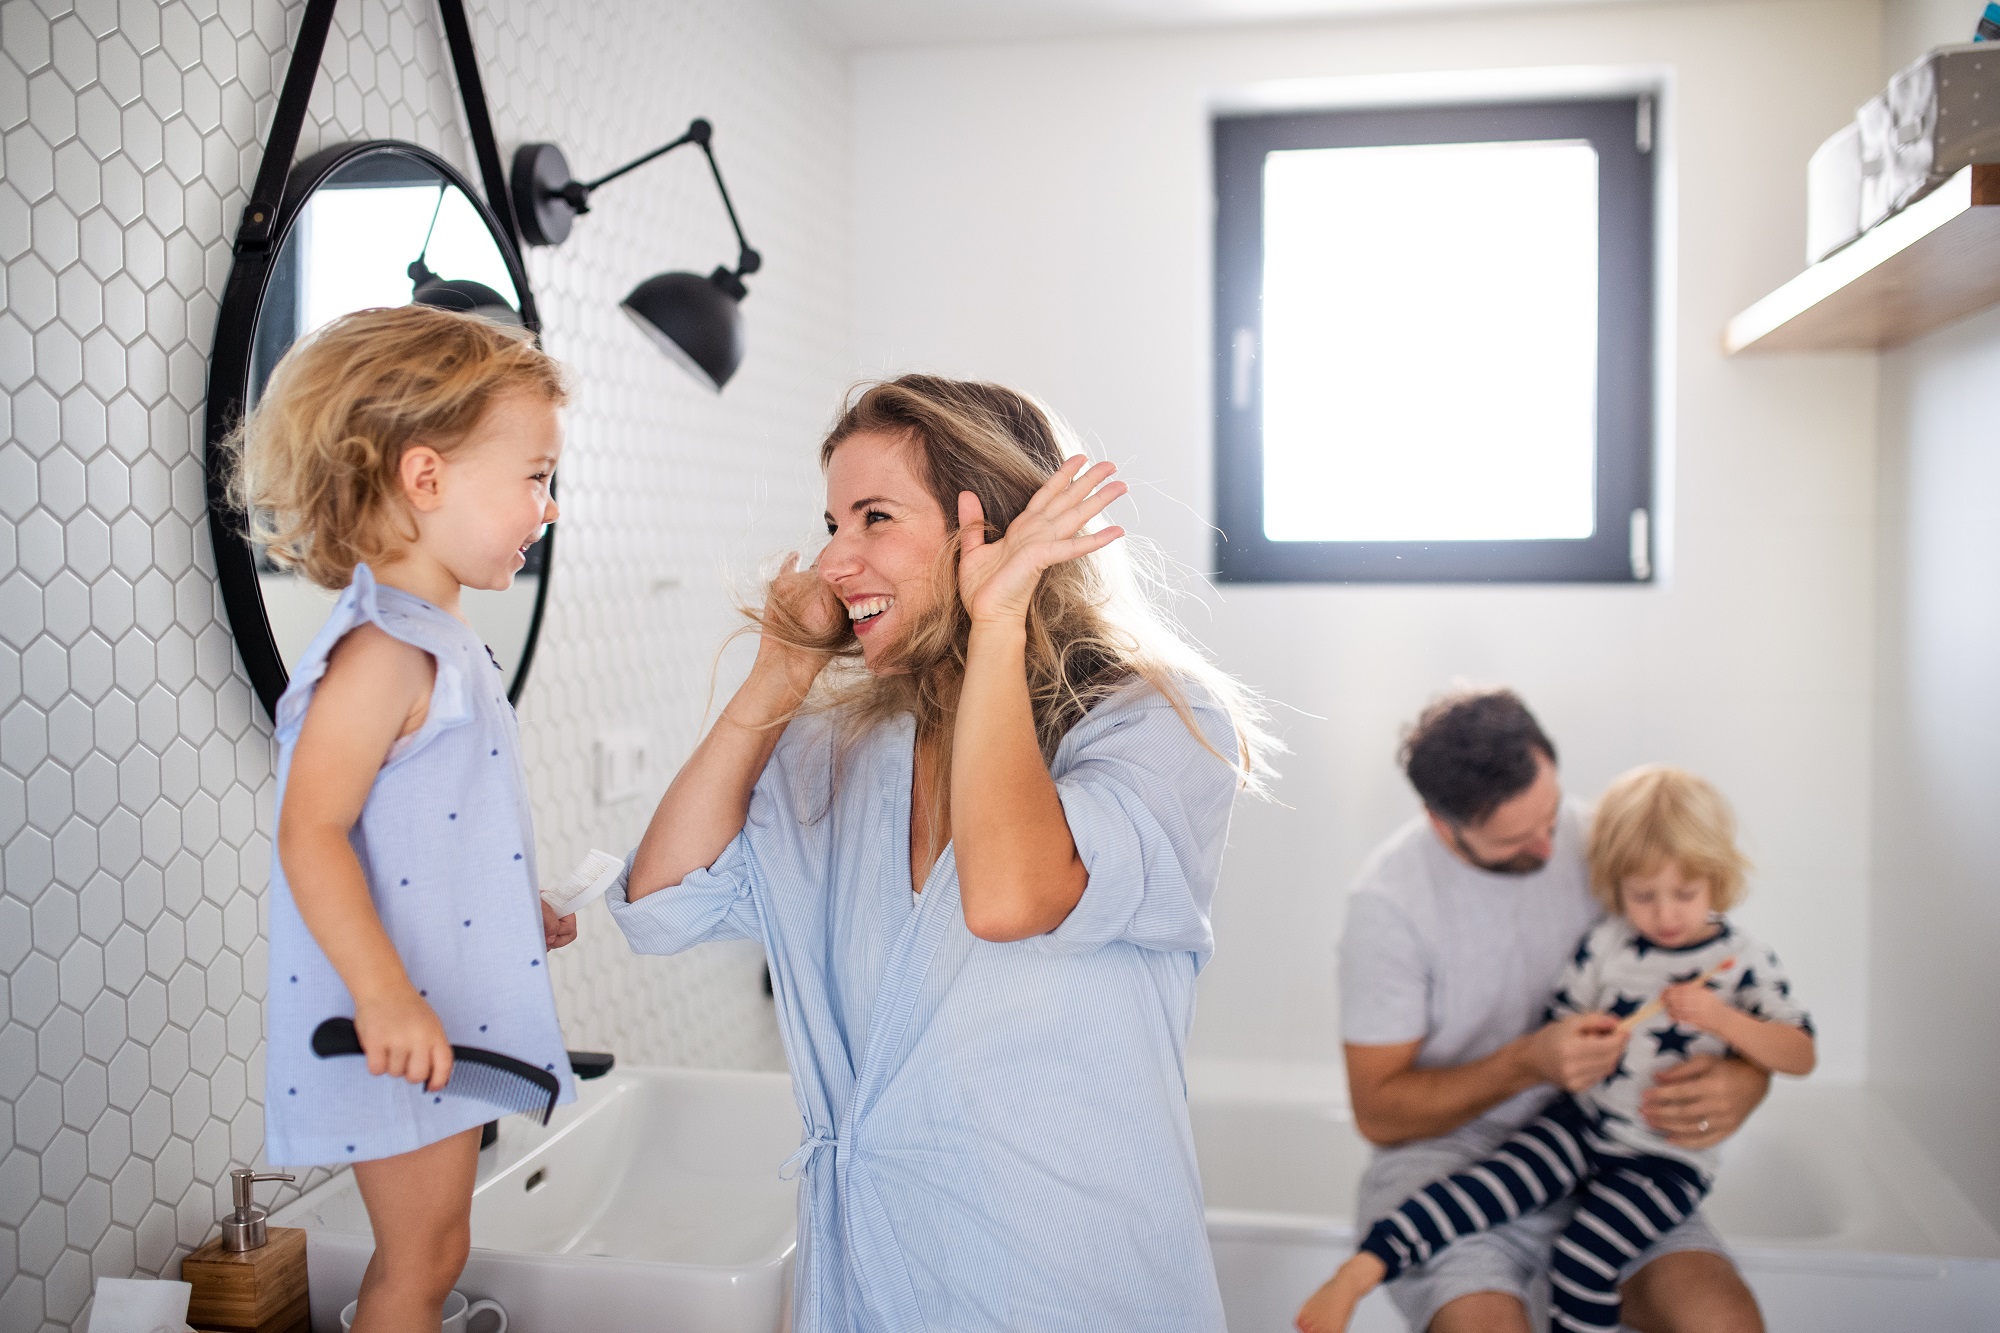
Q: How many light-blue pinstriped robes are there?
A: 1